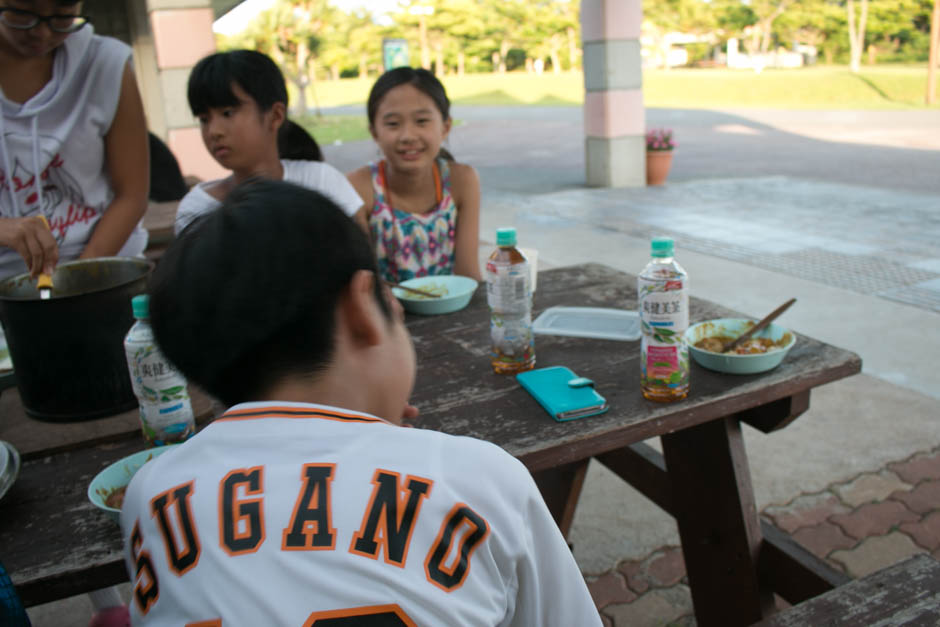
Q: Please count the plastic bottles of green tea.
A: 3